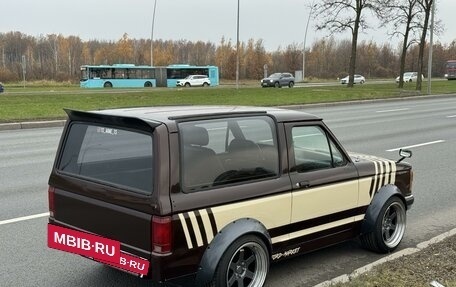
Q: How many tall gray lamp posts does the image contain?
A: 4